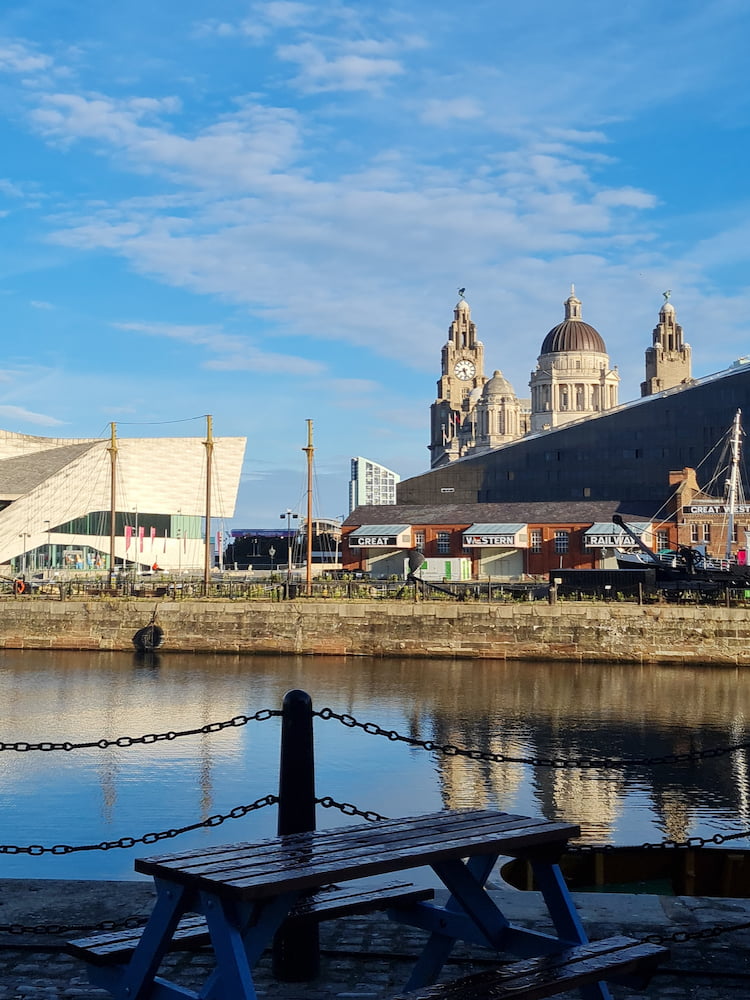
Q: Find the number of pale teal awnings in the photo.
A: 3